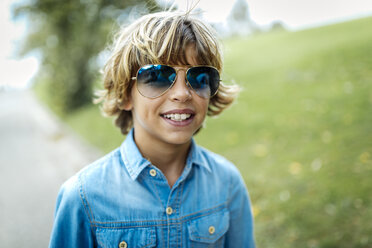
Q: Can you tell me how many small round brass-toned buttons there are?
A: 4